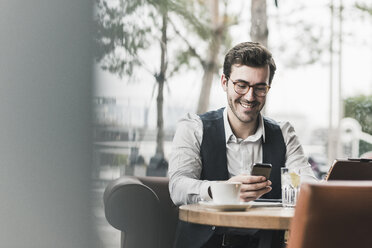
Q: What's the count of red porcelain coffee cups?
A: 0